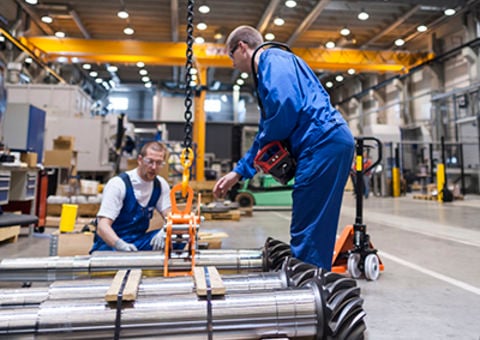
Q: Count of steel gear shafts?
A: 3